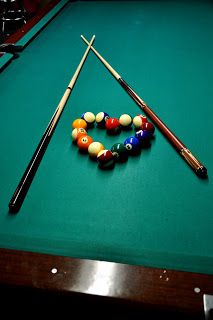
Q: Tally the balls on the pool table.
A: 14